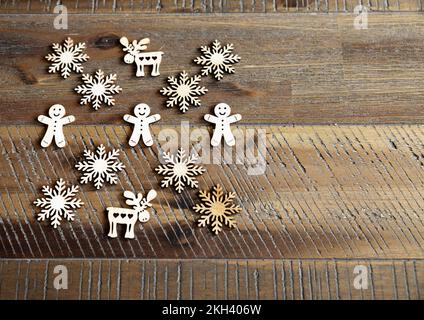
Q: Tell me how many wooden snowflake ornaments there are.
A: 8